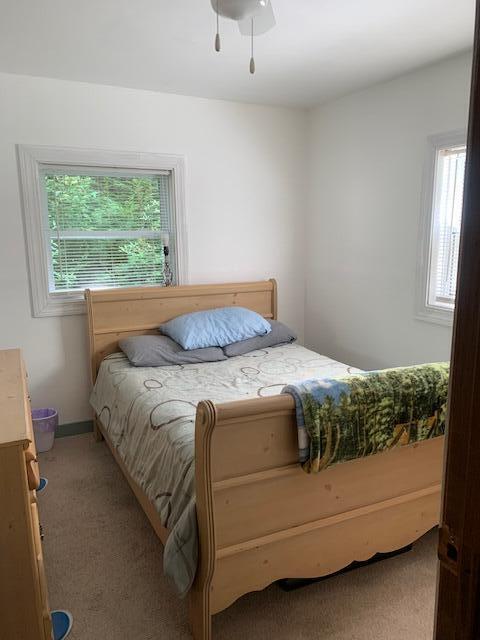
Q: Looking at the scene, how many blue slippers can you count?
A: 2